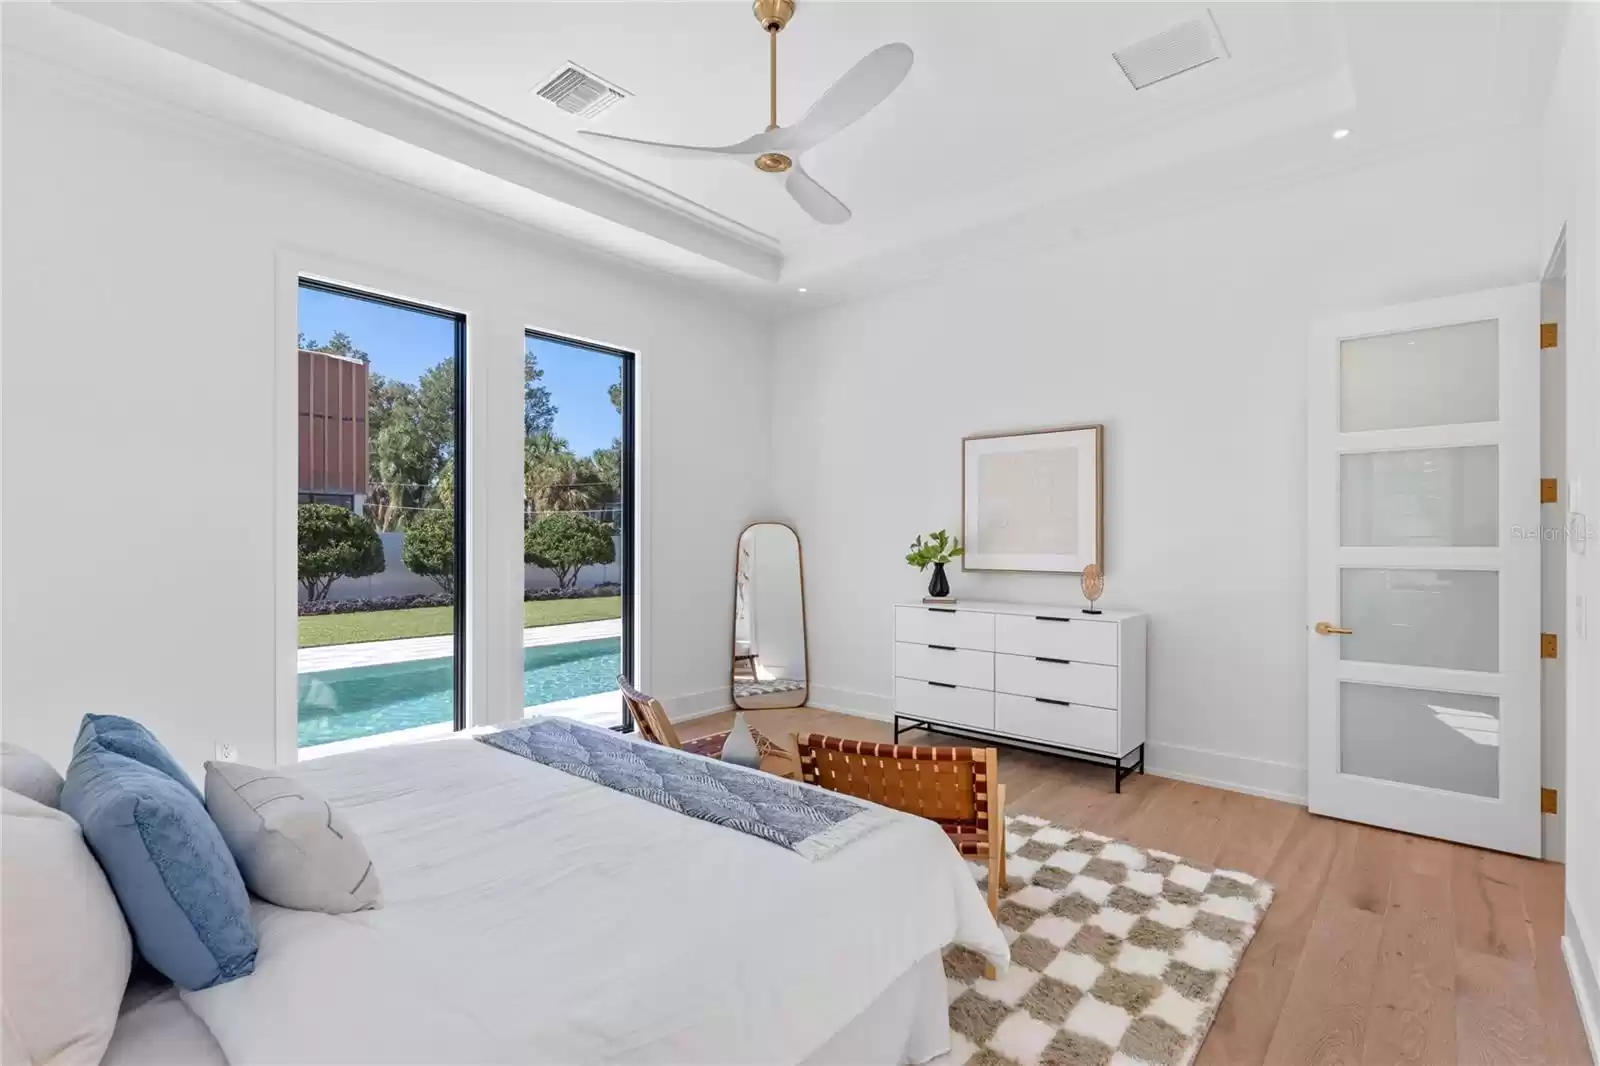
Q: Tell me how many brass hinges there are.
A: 4